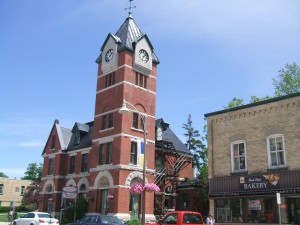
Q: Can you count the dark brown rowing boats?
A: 0